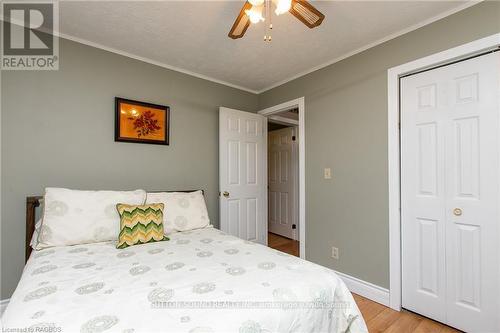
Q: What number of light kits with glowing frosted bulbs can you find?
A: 1